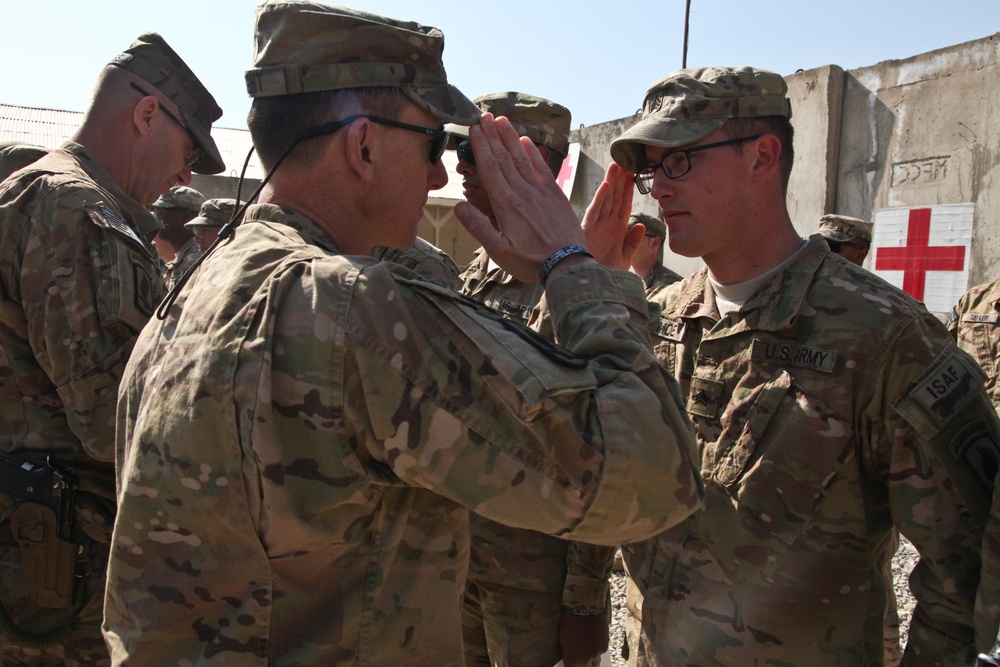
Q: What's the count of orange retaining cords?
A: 0